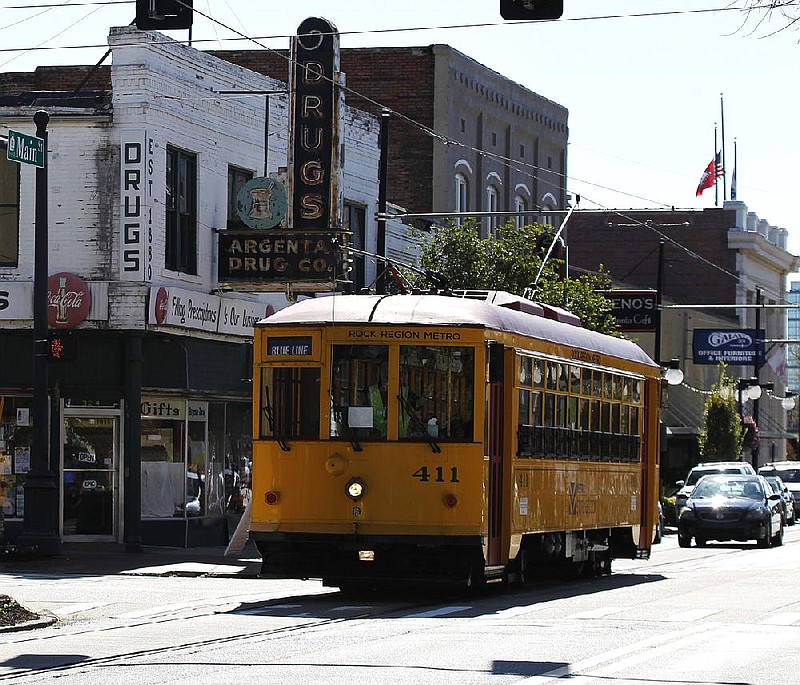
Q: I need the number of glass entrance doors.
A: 1